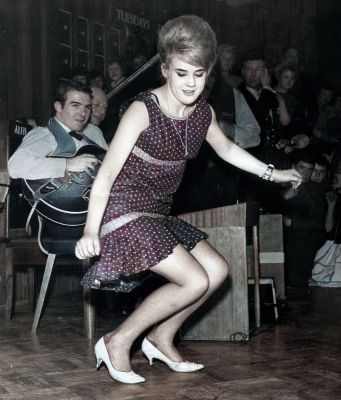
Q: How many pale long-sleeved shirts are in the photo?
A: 2